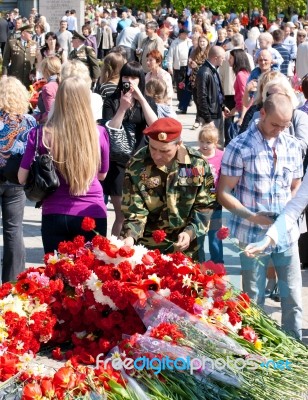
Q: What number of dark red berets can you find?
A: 1